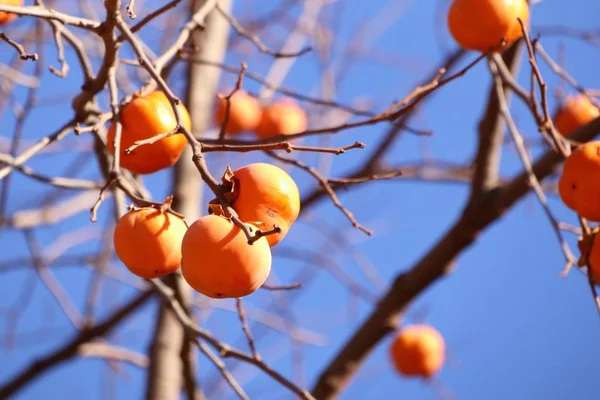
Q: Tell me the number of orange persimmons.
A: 12